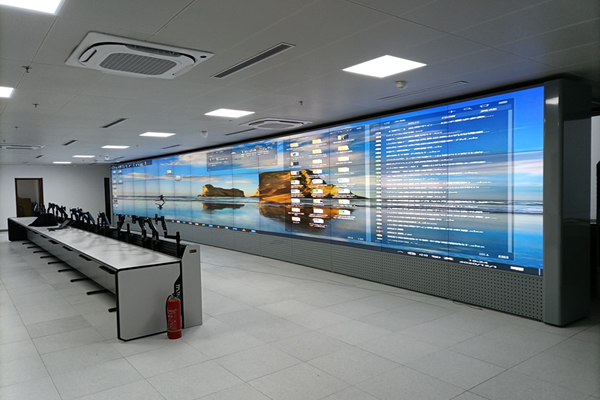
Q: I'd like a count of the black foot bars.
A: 9